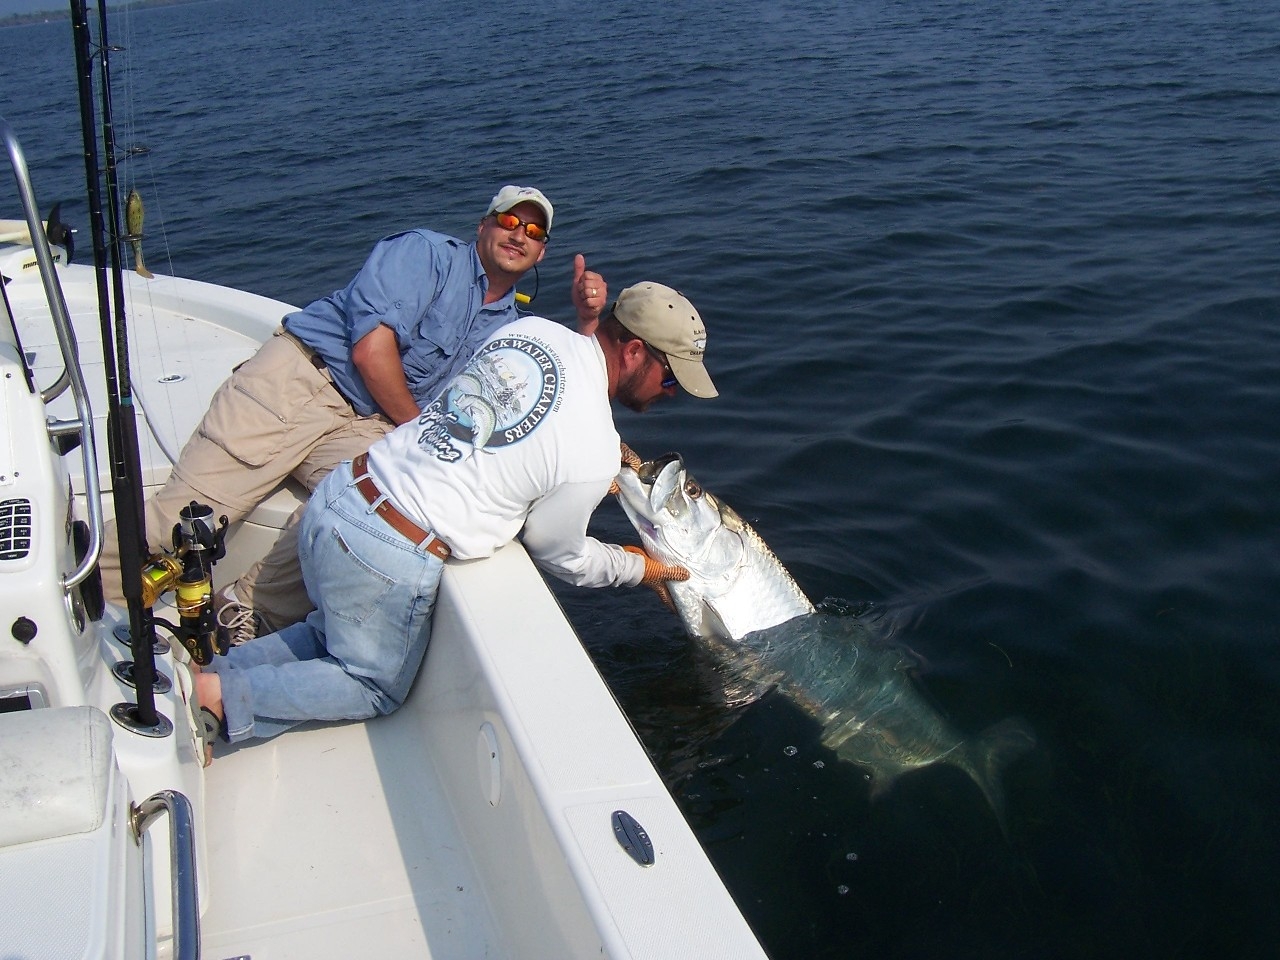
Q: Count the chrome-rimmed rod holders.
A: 3